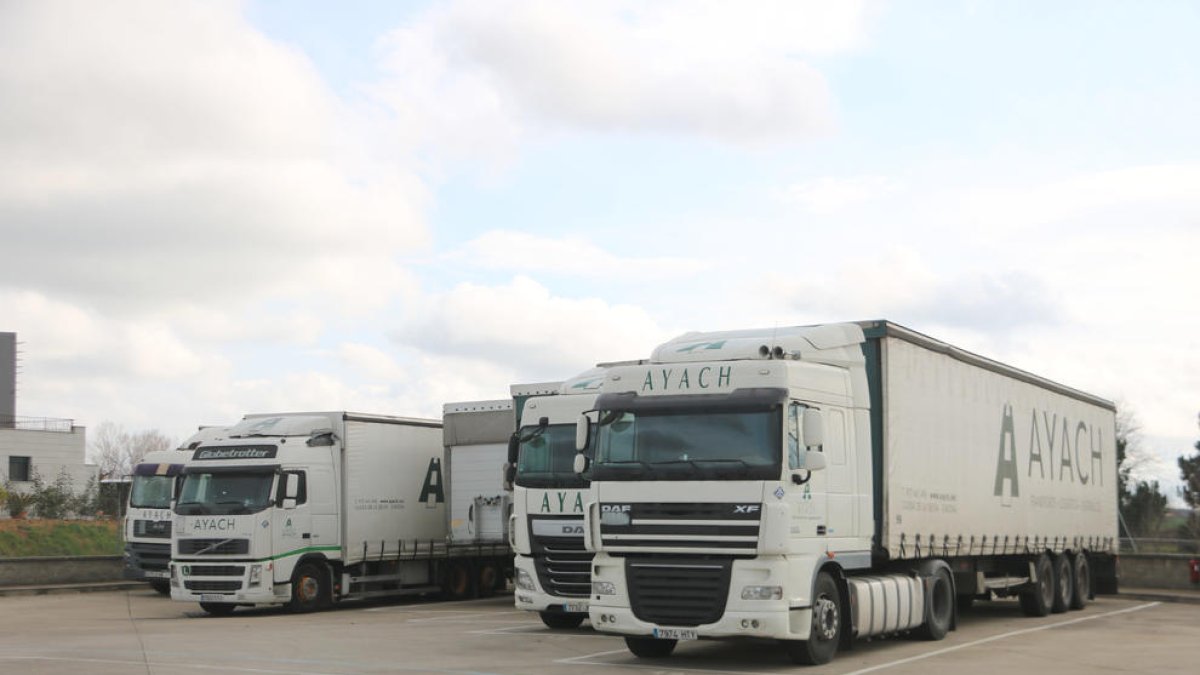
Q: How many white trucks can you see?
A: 4